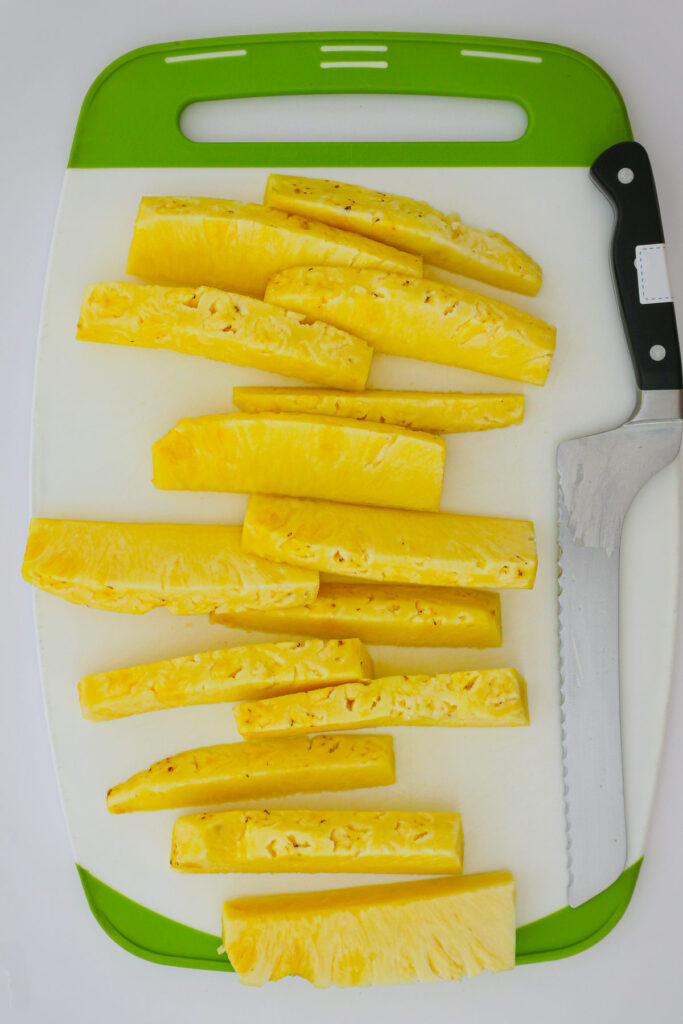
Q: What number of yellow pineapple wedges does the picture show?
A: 14